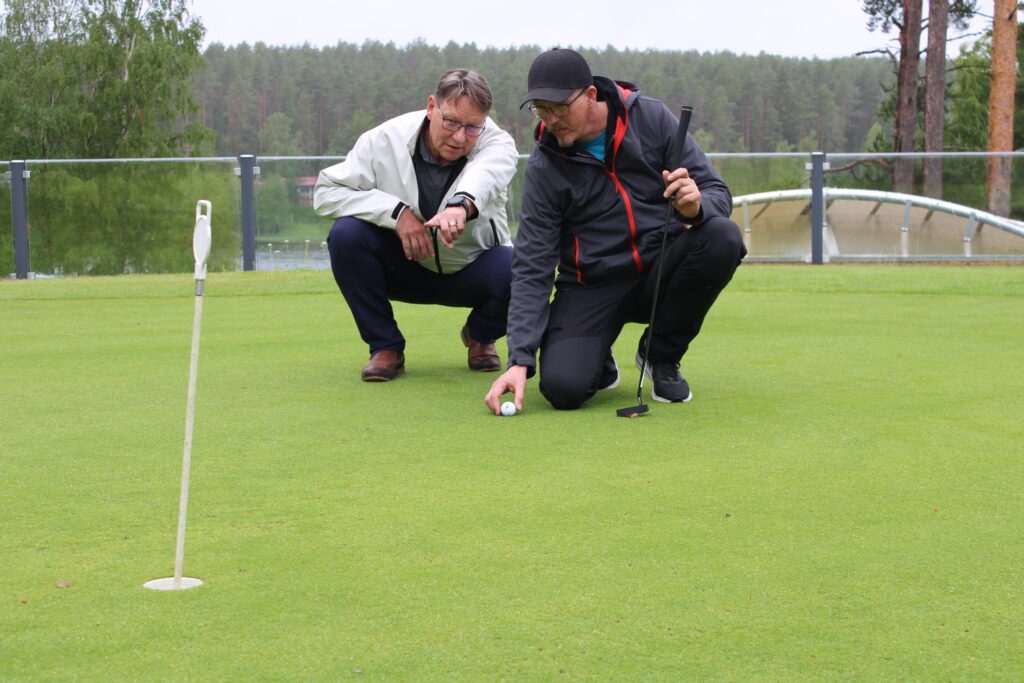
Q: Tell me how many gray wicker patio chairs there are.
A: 0